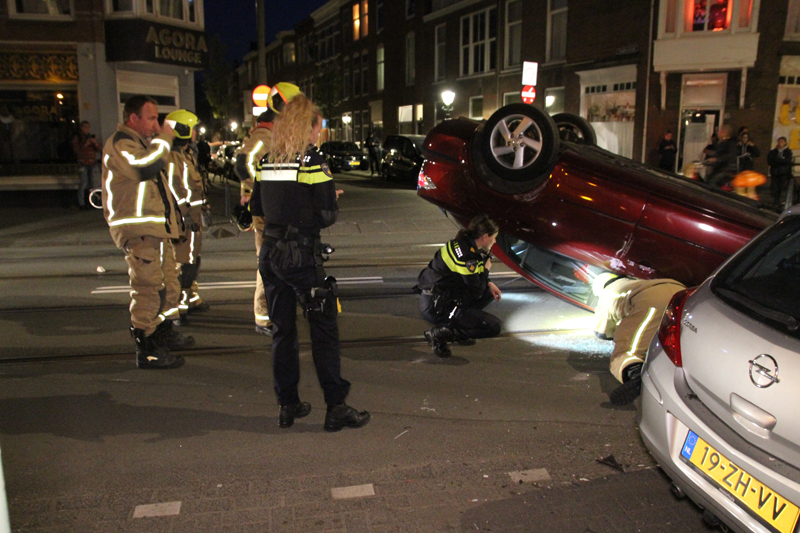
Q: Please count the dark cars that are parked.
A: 2